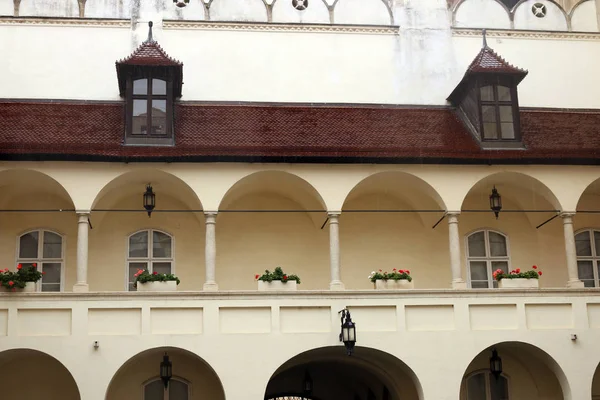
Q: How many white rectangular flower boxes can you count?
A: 5